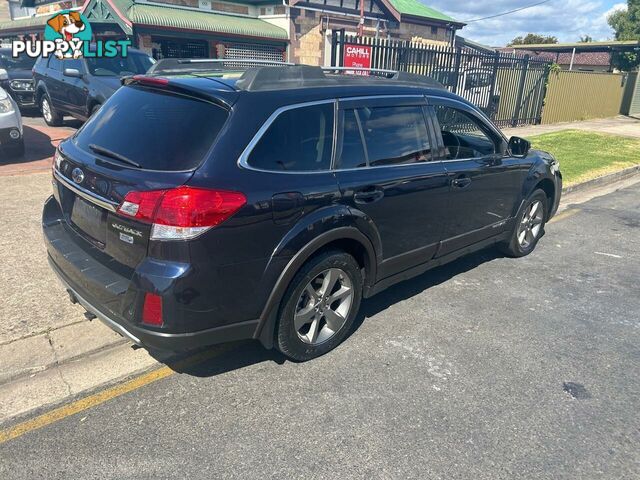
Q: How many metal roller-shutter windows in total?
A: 2